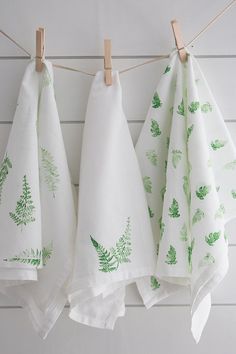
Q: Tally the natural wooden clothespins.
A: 3